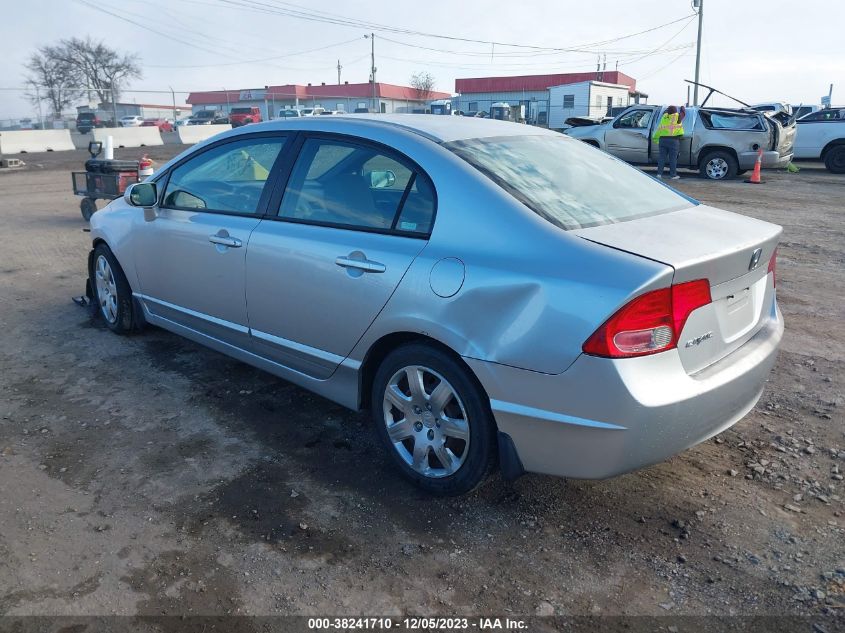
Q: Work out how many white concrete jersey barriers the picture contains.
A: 3